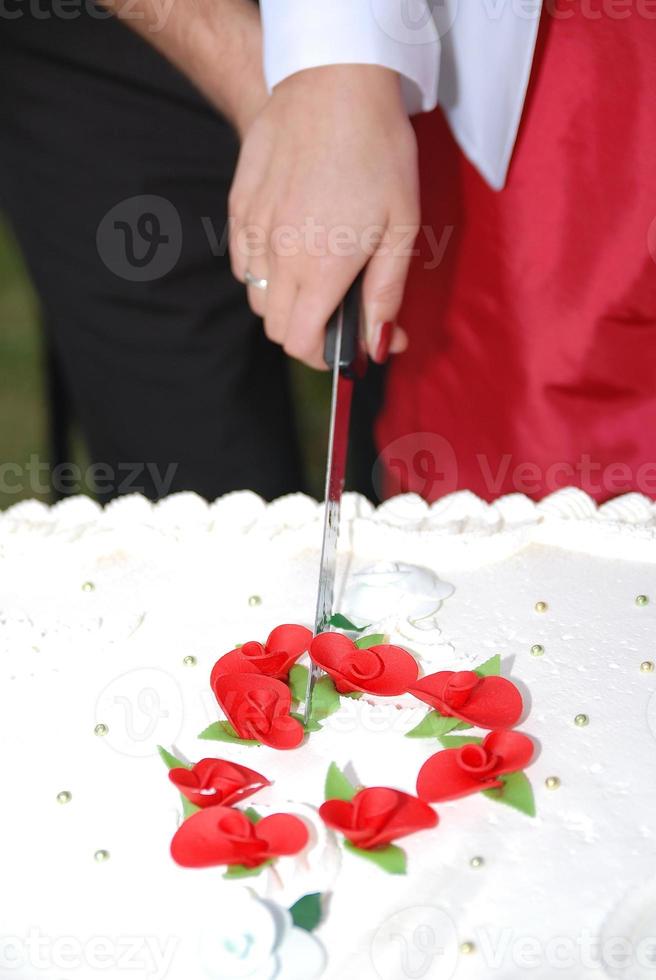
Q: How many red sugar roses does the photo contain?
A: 8